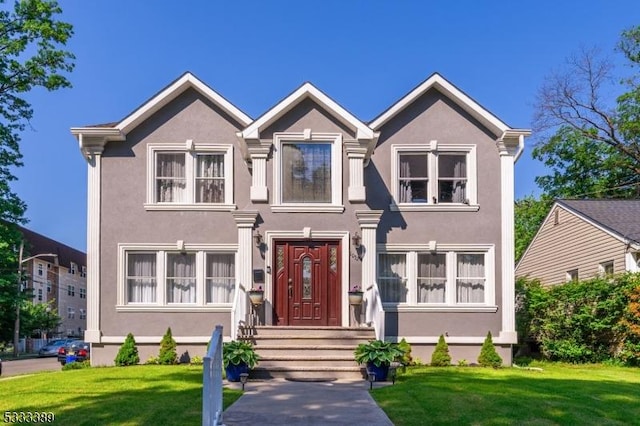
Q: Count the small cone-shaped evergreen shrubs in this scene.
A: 5